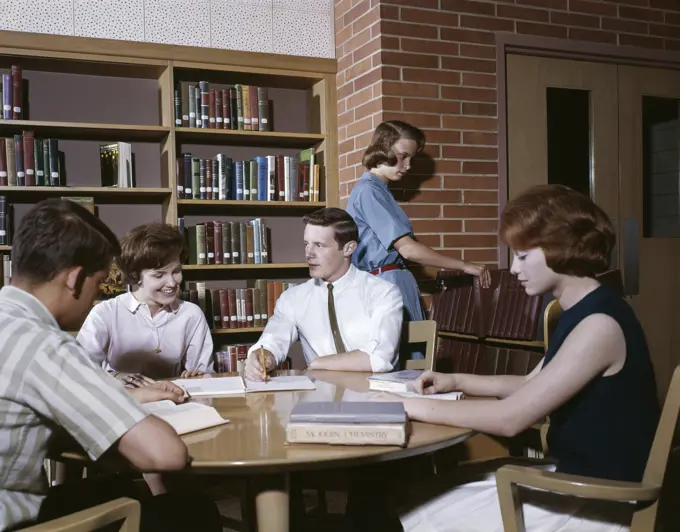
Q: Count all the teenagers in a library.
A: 5